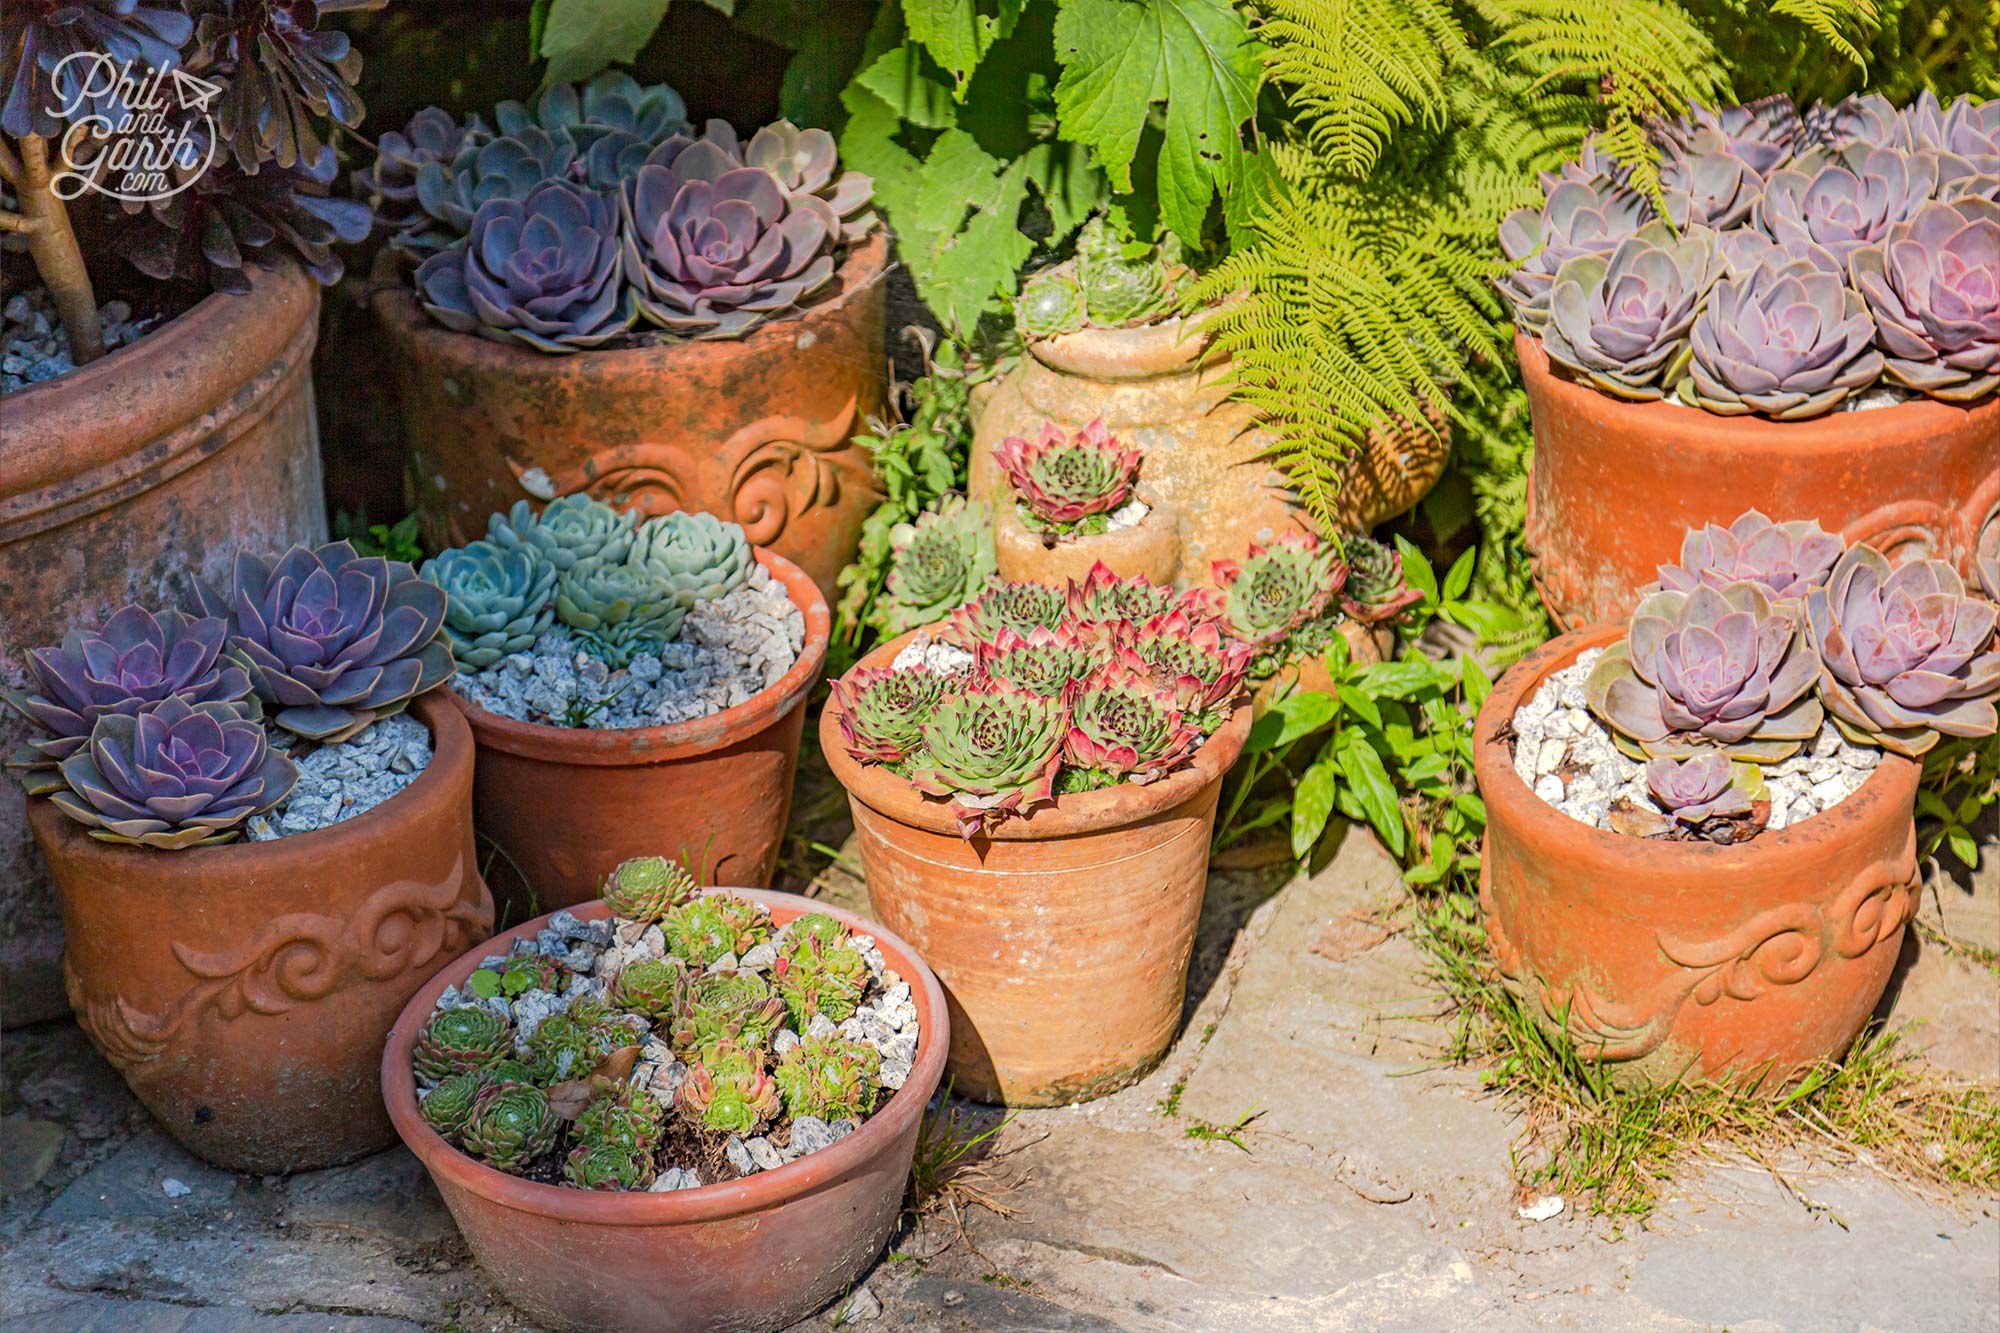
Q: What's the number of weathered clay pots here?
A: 9